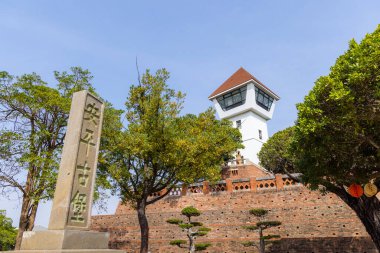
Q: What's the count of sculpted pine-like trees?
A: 2